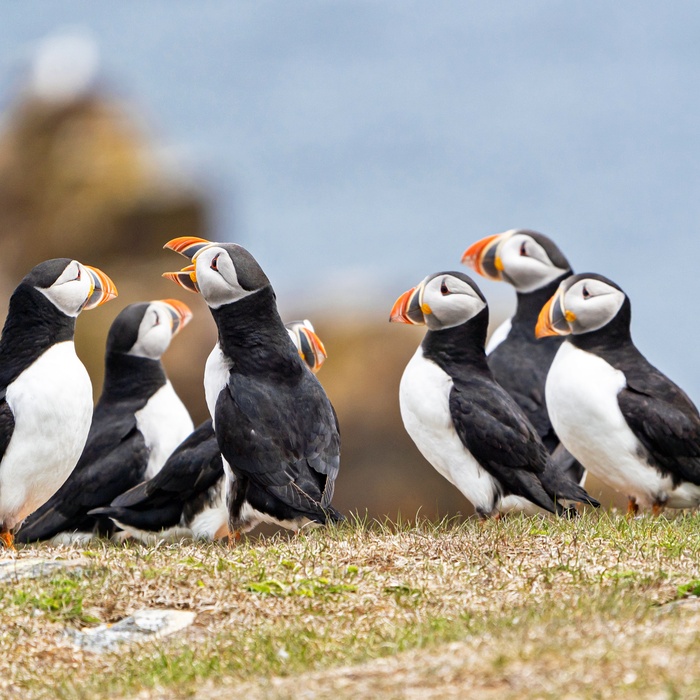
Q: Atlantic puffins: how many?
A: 7